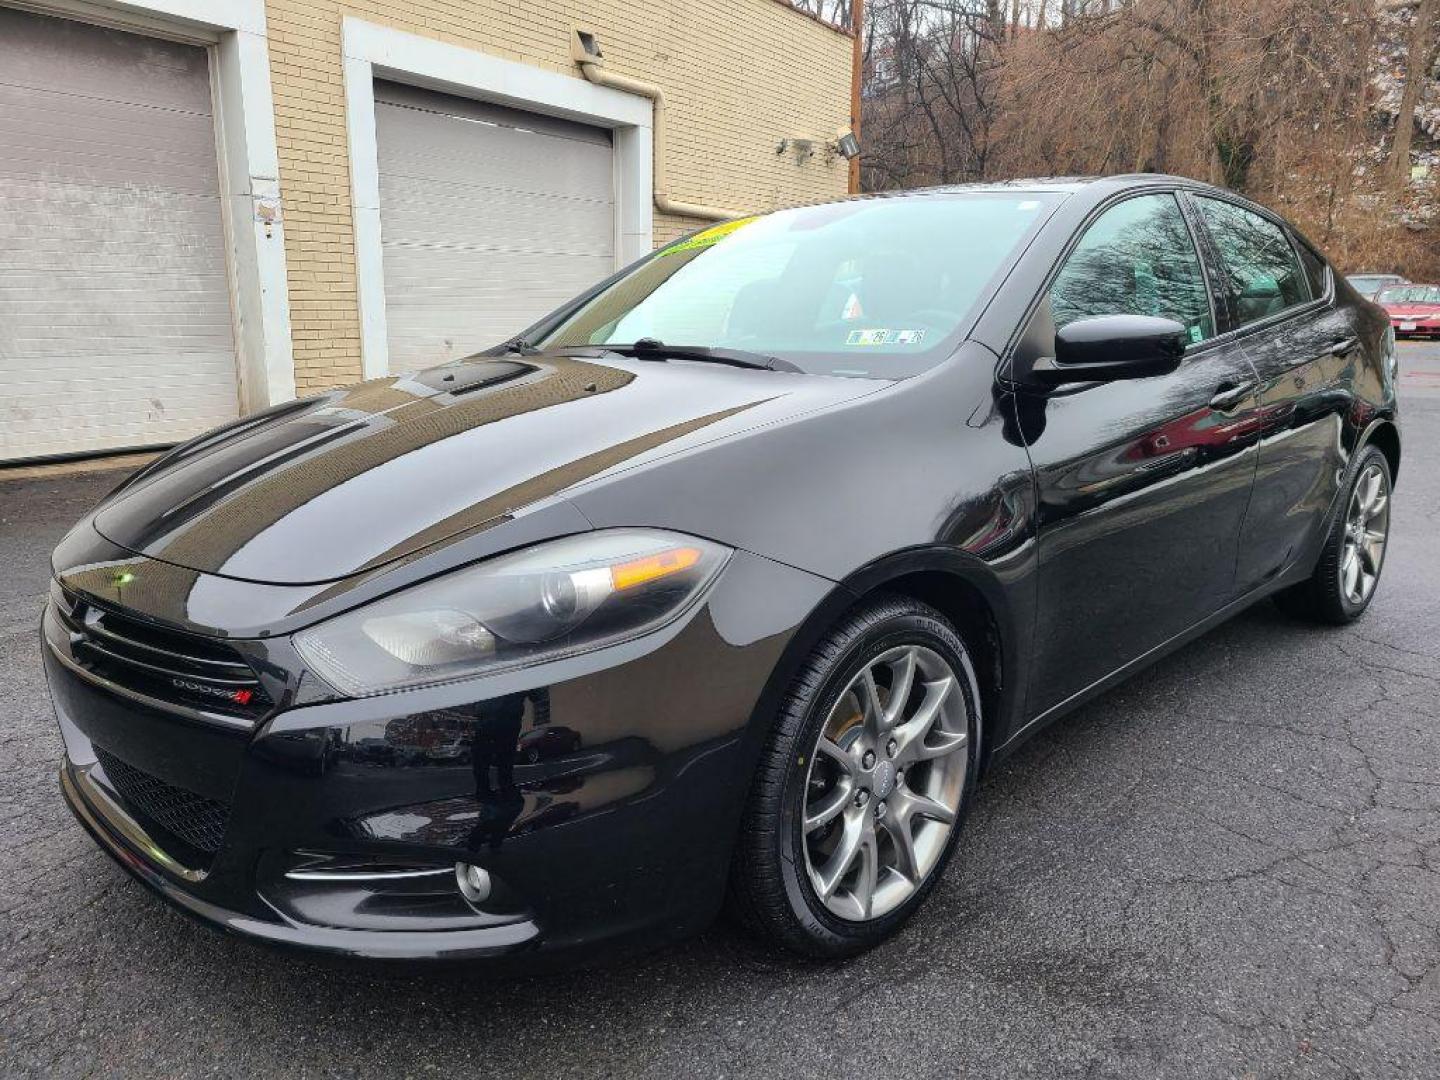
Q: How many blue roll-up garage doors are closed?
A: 0